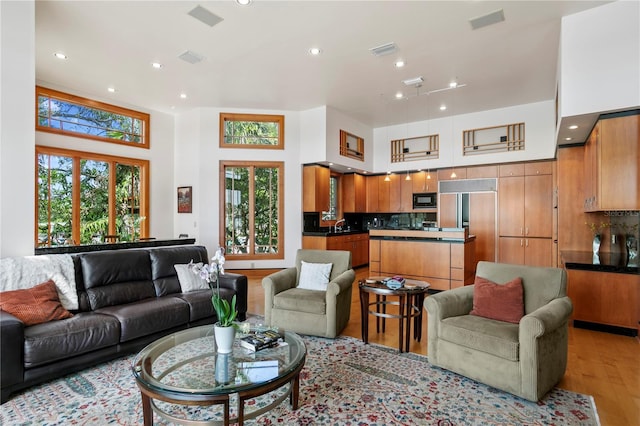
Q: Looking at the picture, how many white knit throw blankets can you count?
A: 1